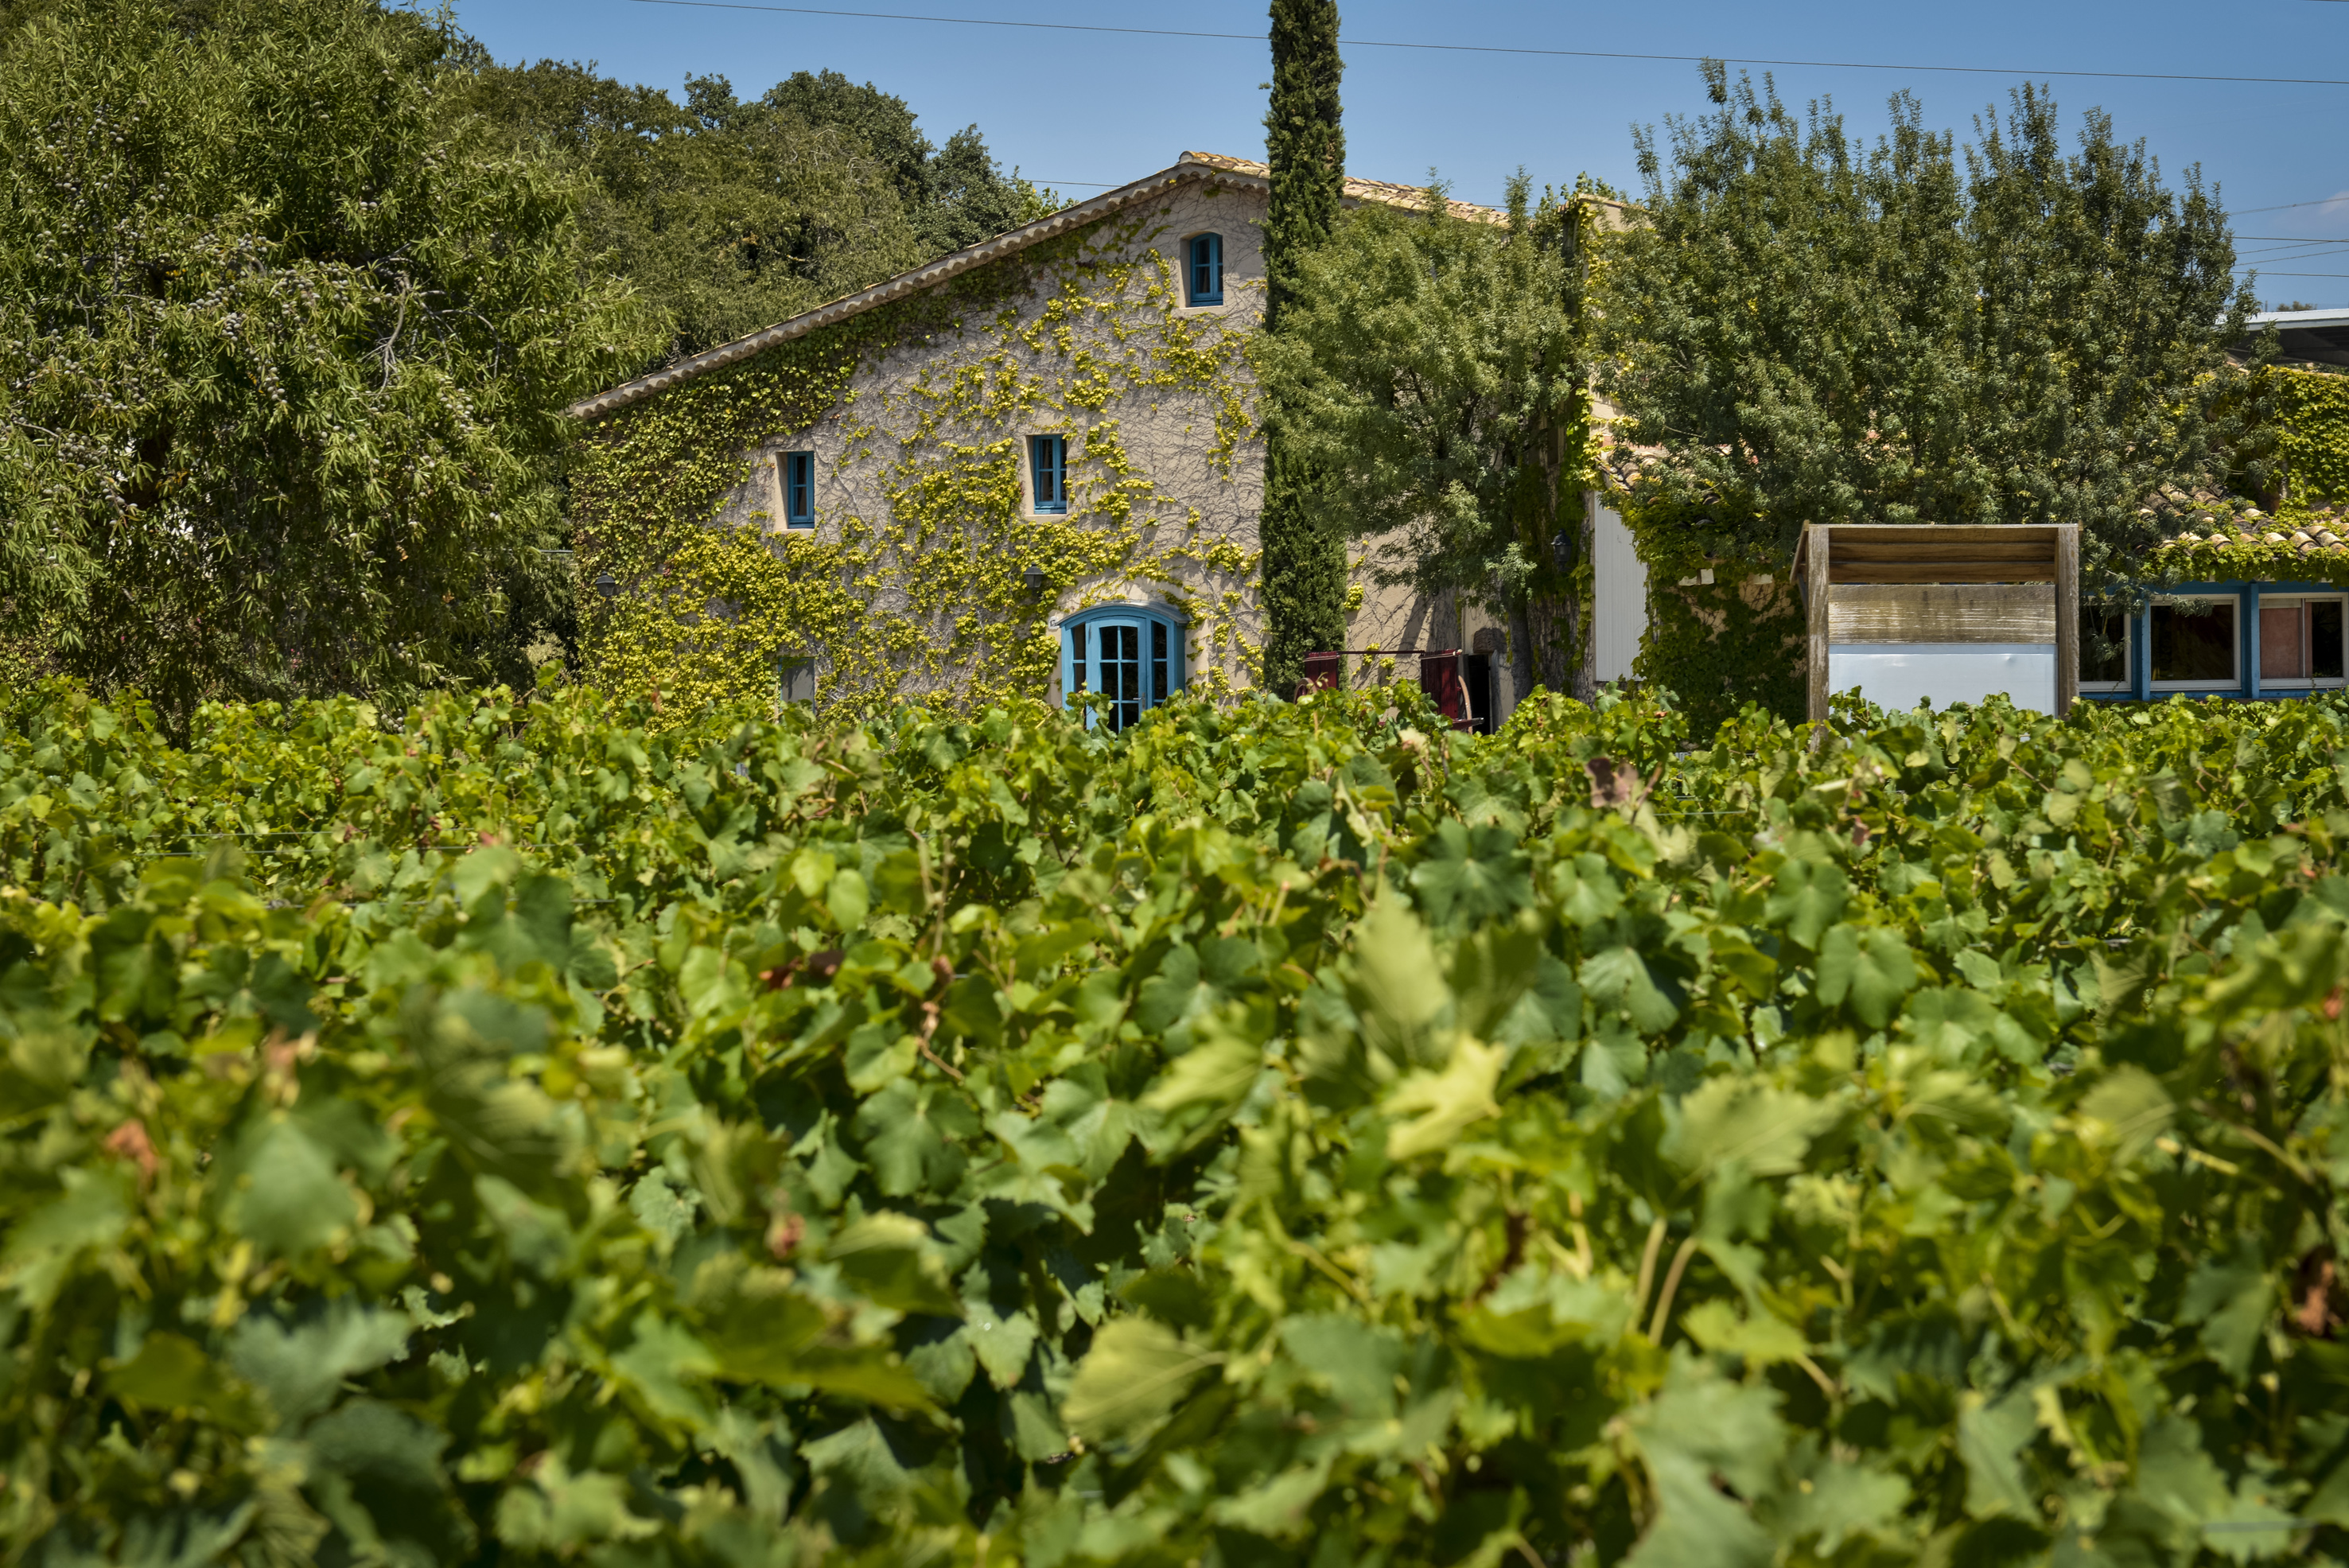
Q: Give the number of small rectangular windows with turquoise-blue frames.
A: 3